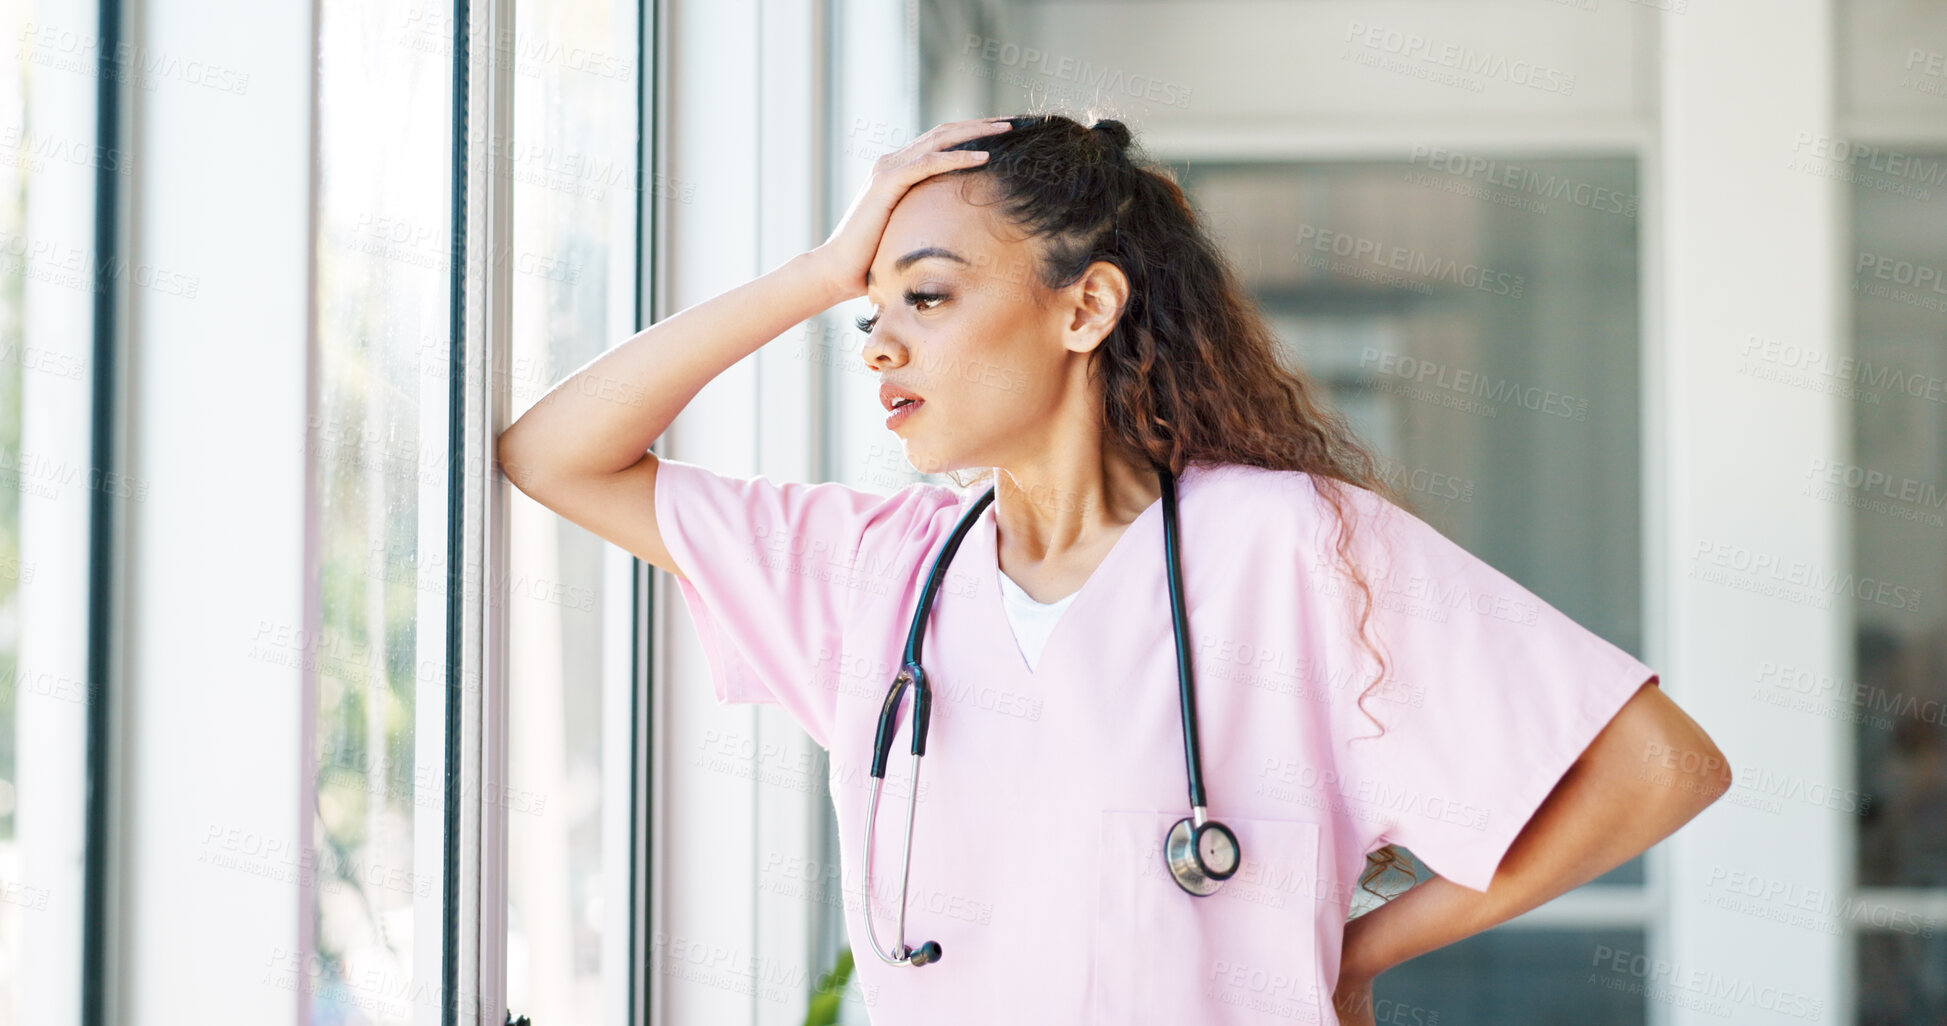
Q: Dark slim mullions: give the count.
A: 3